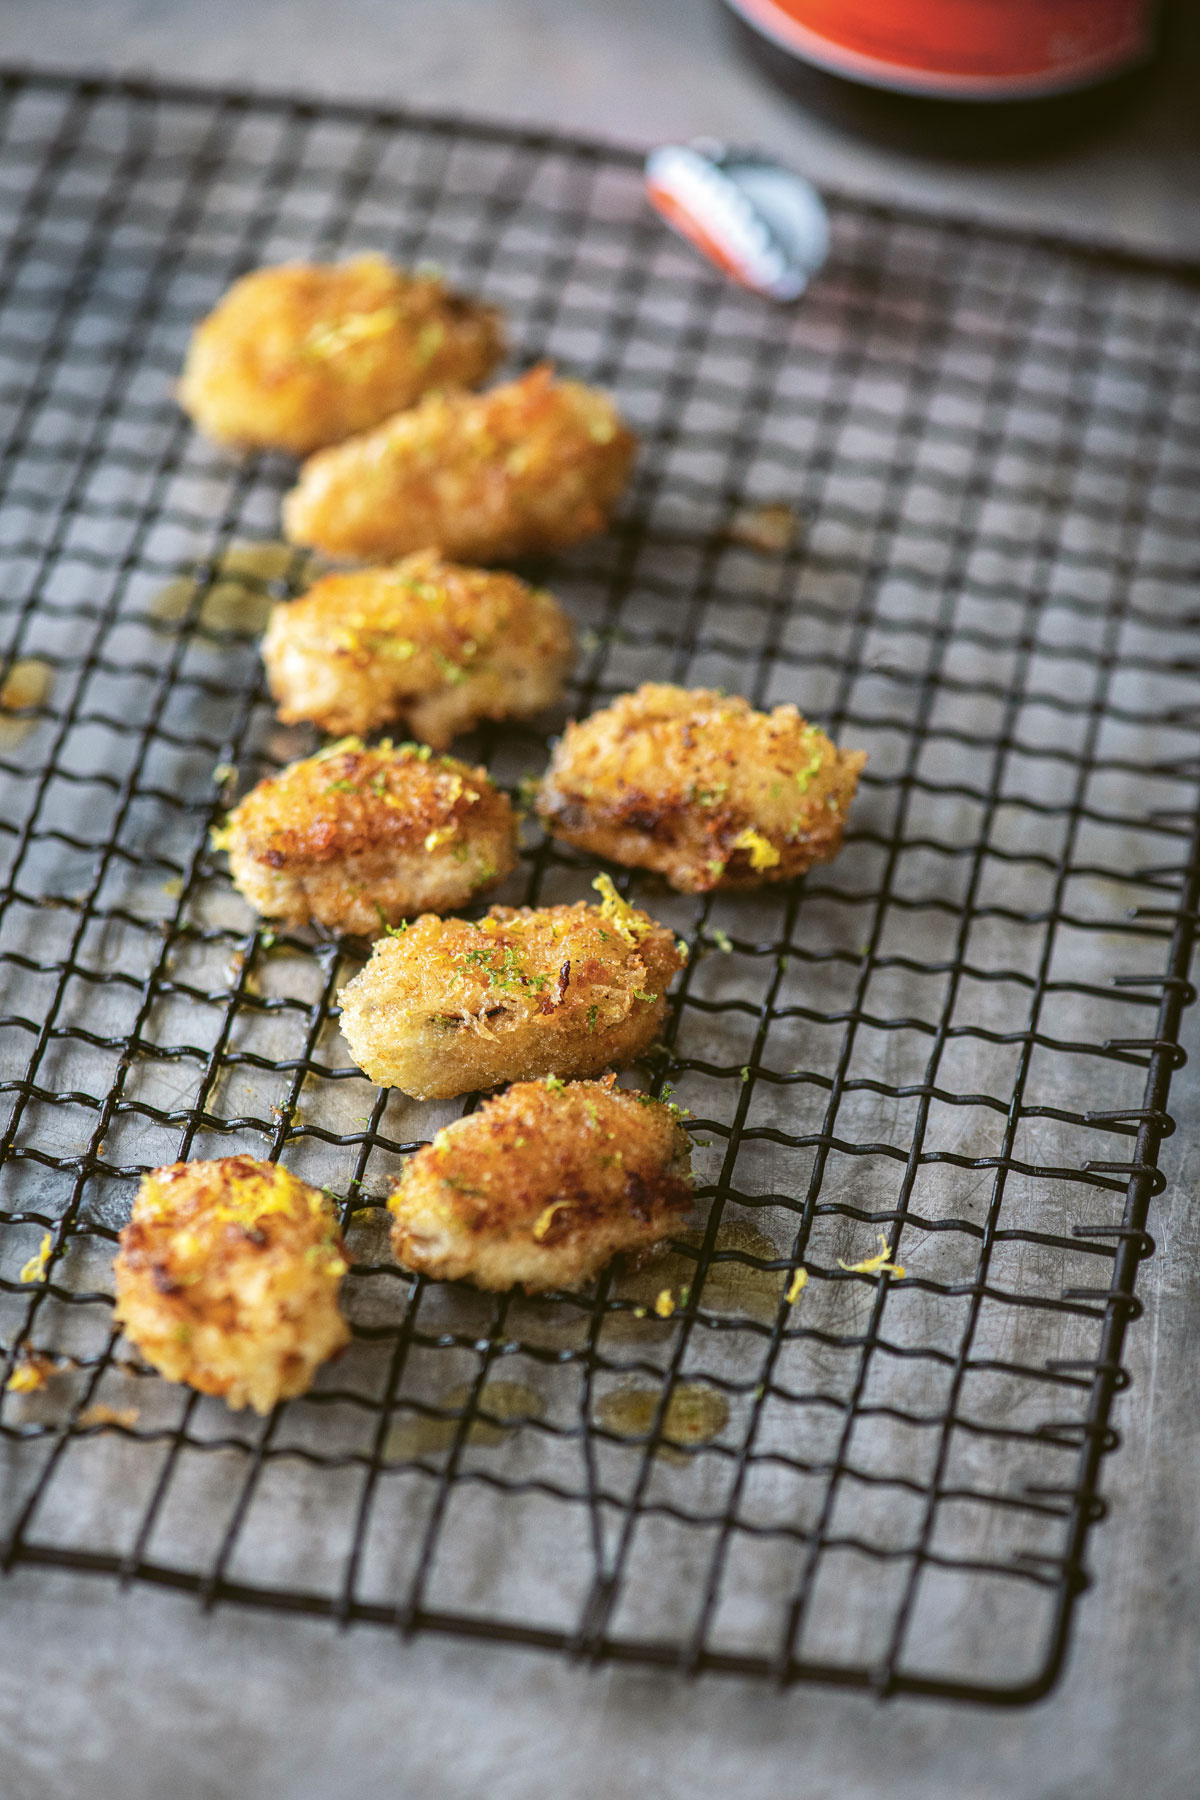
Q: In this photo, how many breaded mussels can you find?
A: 8